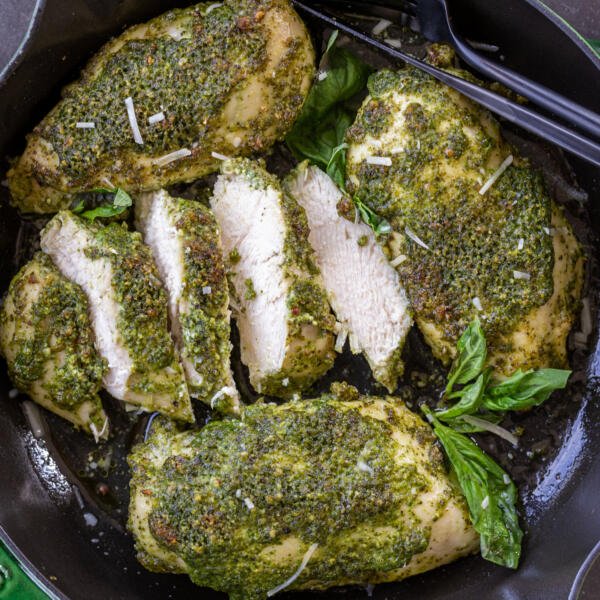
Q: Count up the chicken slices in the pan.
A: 5